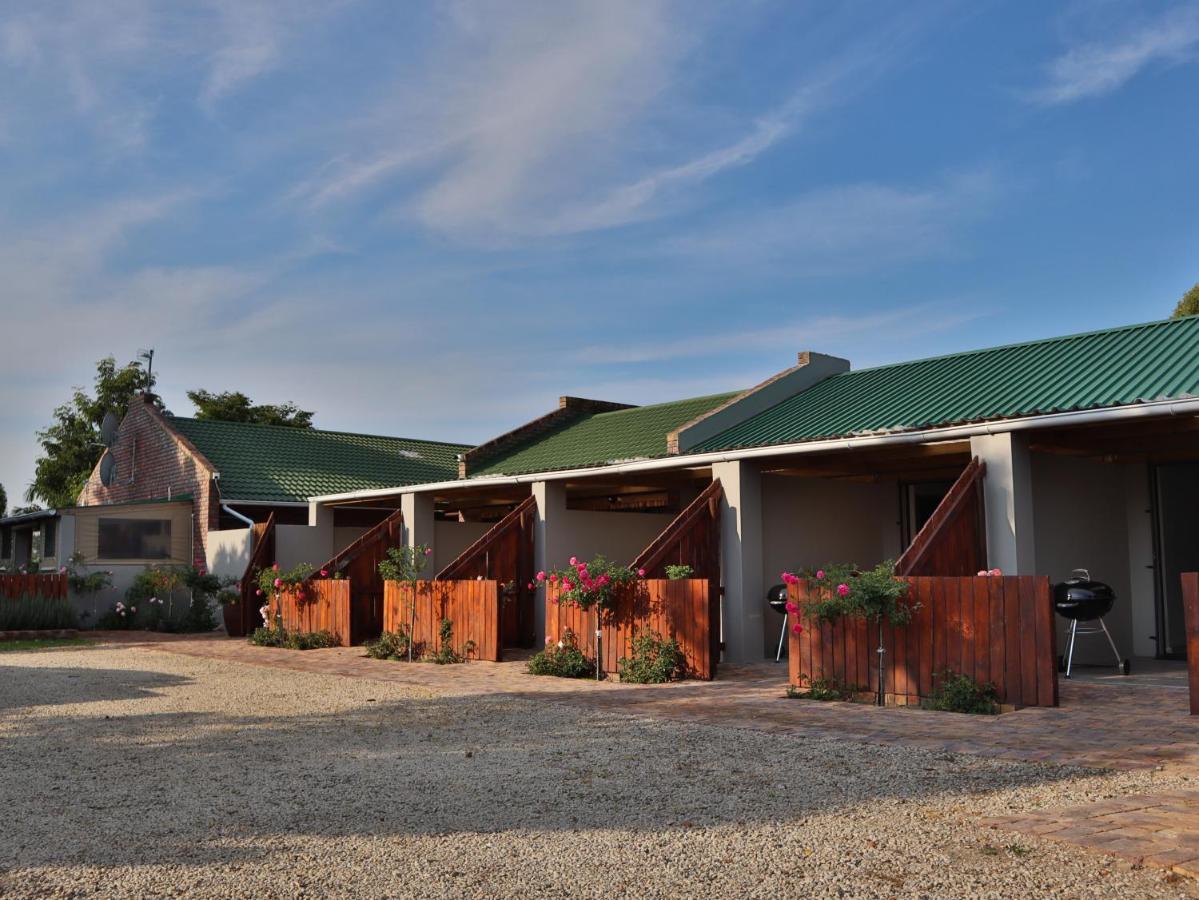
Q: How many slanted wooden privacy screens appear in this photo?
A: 5